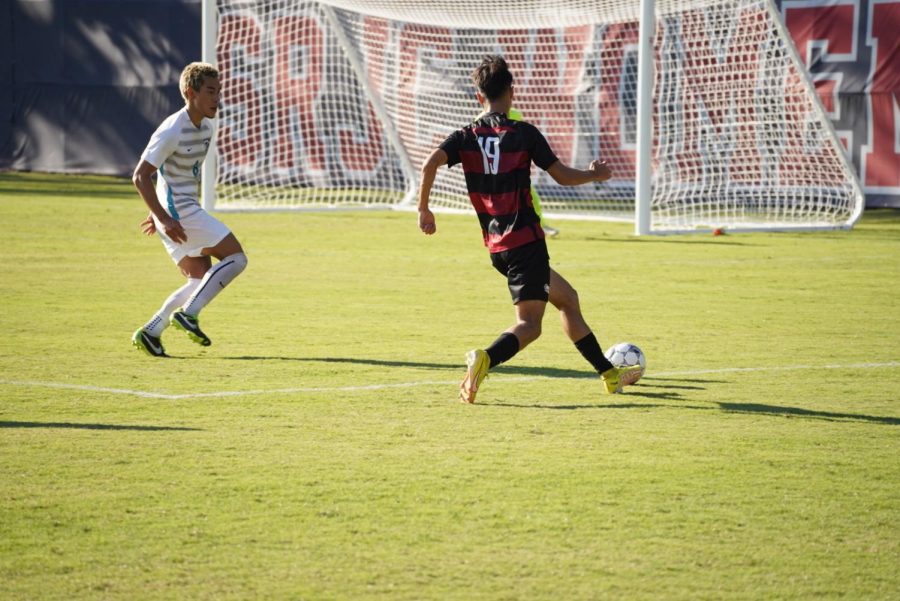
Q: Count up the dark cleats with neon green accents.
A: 2